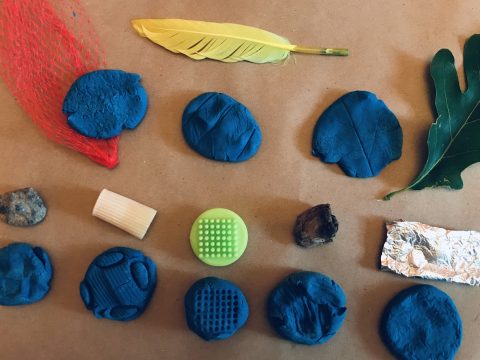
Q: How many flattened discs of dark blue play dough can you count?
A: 8